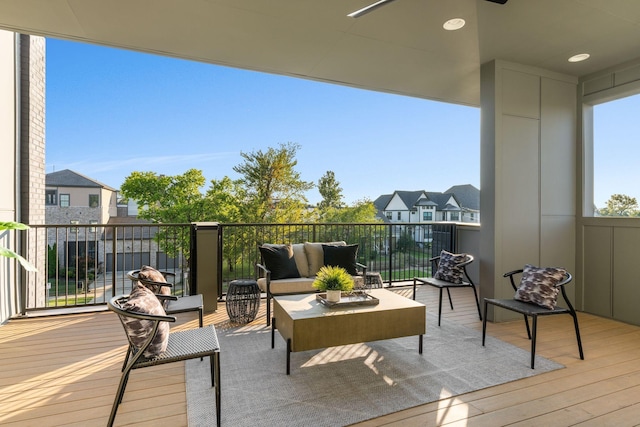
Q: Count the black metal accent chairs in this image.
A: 4